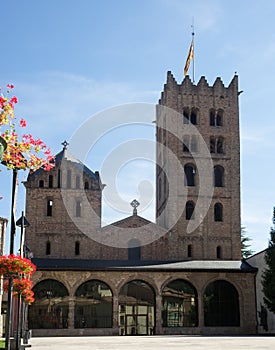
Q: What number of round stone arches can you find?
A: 5